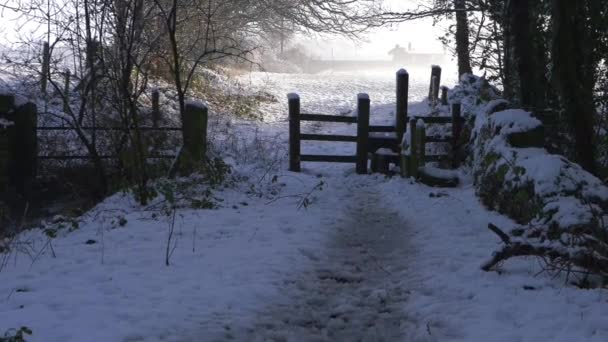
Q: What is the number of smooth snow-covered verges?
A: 2